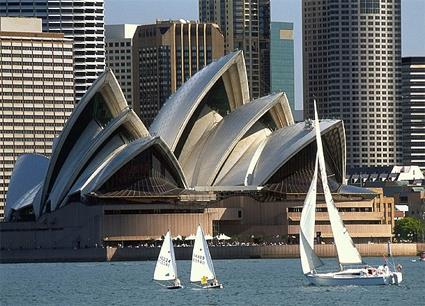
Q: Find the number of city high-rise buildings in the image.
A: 8